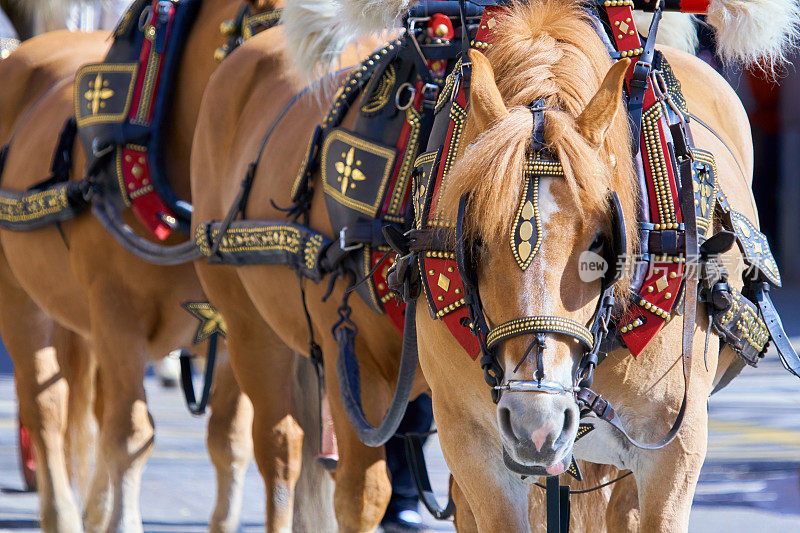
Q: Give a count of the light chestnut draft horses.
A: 3